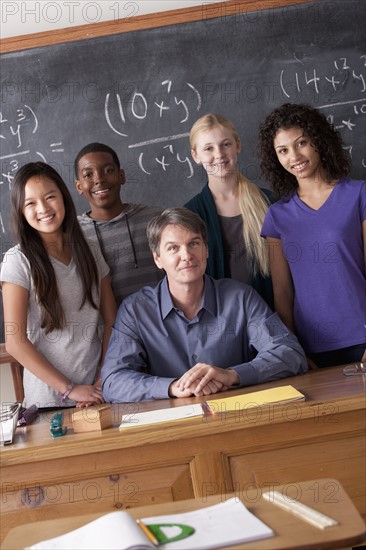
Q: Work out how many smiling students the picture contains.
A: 4